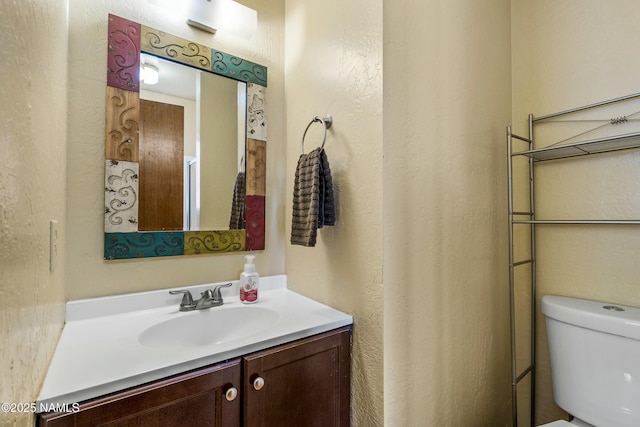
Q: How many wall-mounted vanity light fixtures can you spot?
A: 1